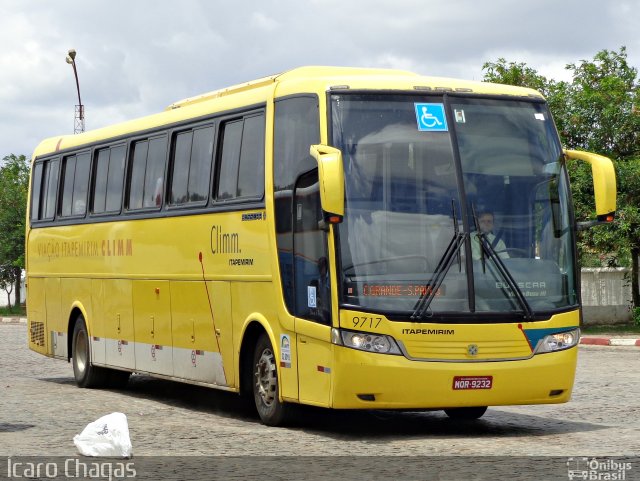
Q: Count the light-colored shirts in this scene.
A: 1